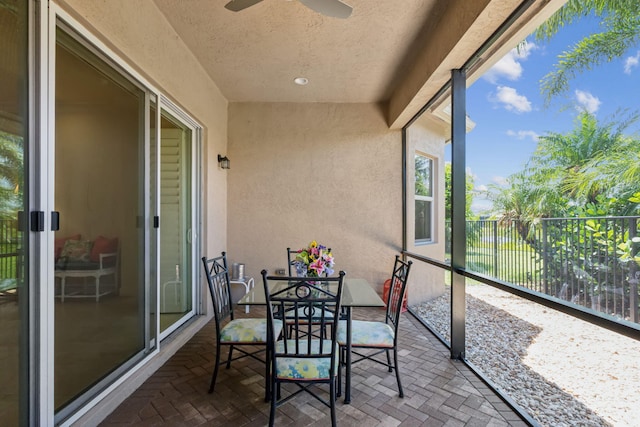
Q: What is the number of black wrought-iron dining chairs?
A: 4